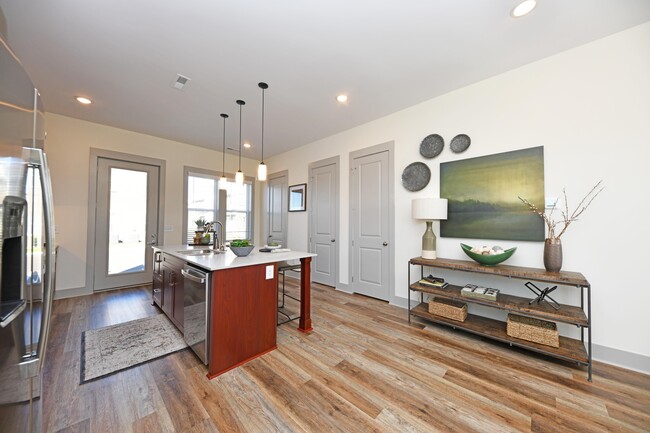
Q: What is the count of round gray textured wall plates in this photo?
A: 3